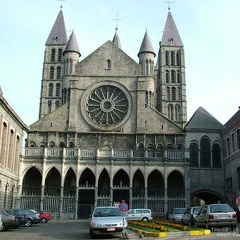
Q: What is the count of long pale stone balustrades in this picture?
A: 1